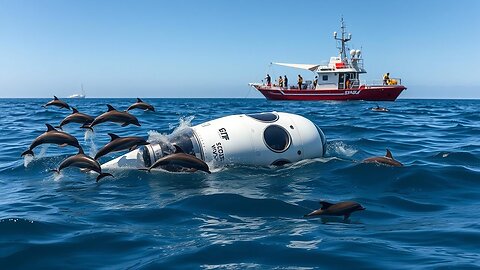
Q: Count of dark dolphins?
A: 11